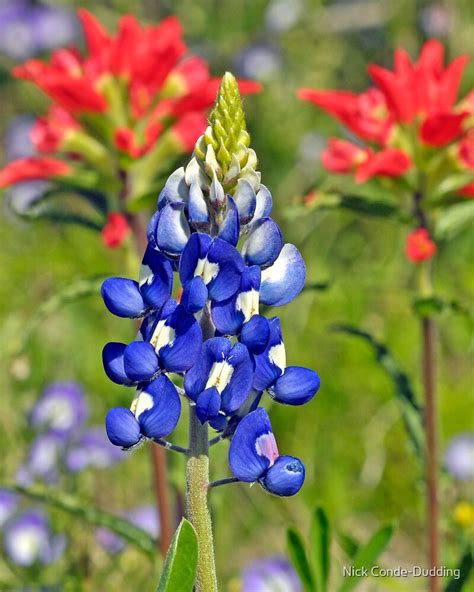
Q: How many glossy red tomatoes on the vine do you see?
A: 0